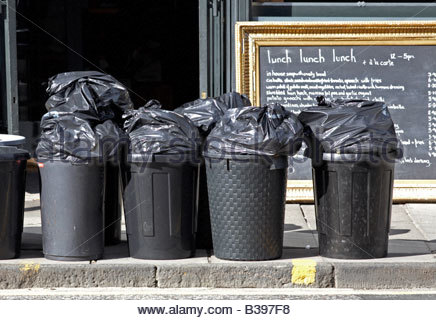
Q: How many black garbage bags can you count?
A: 6